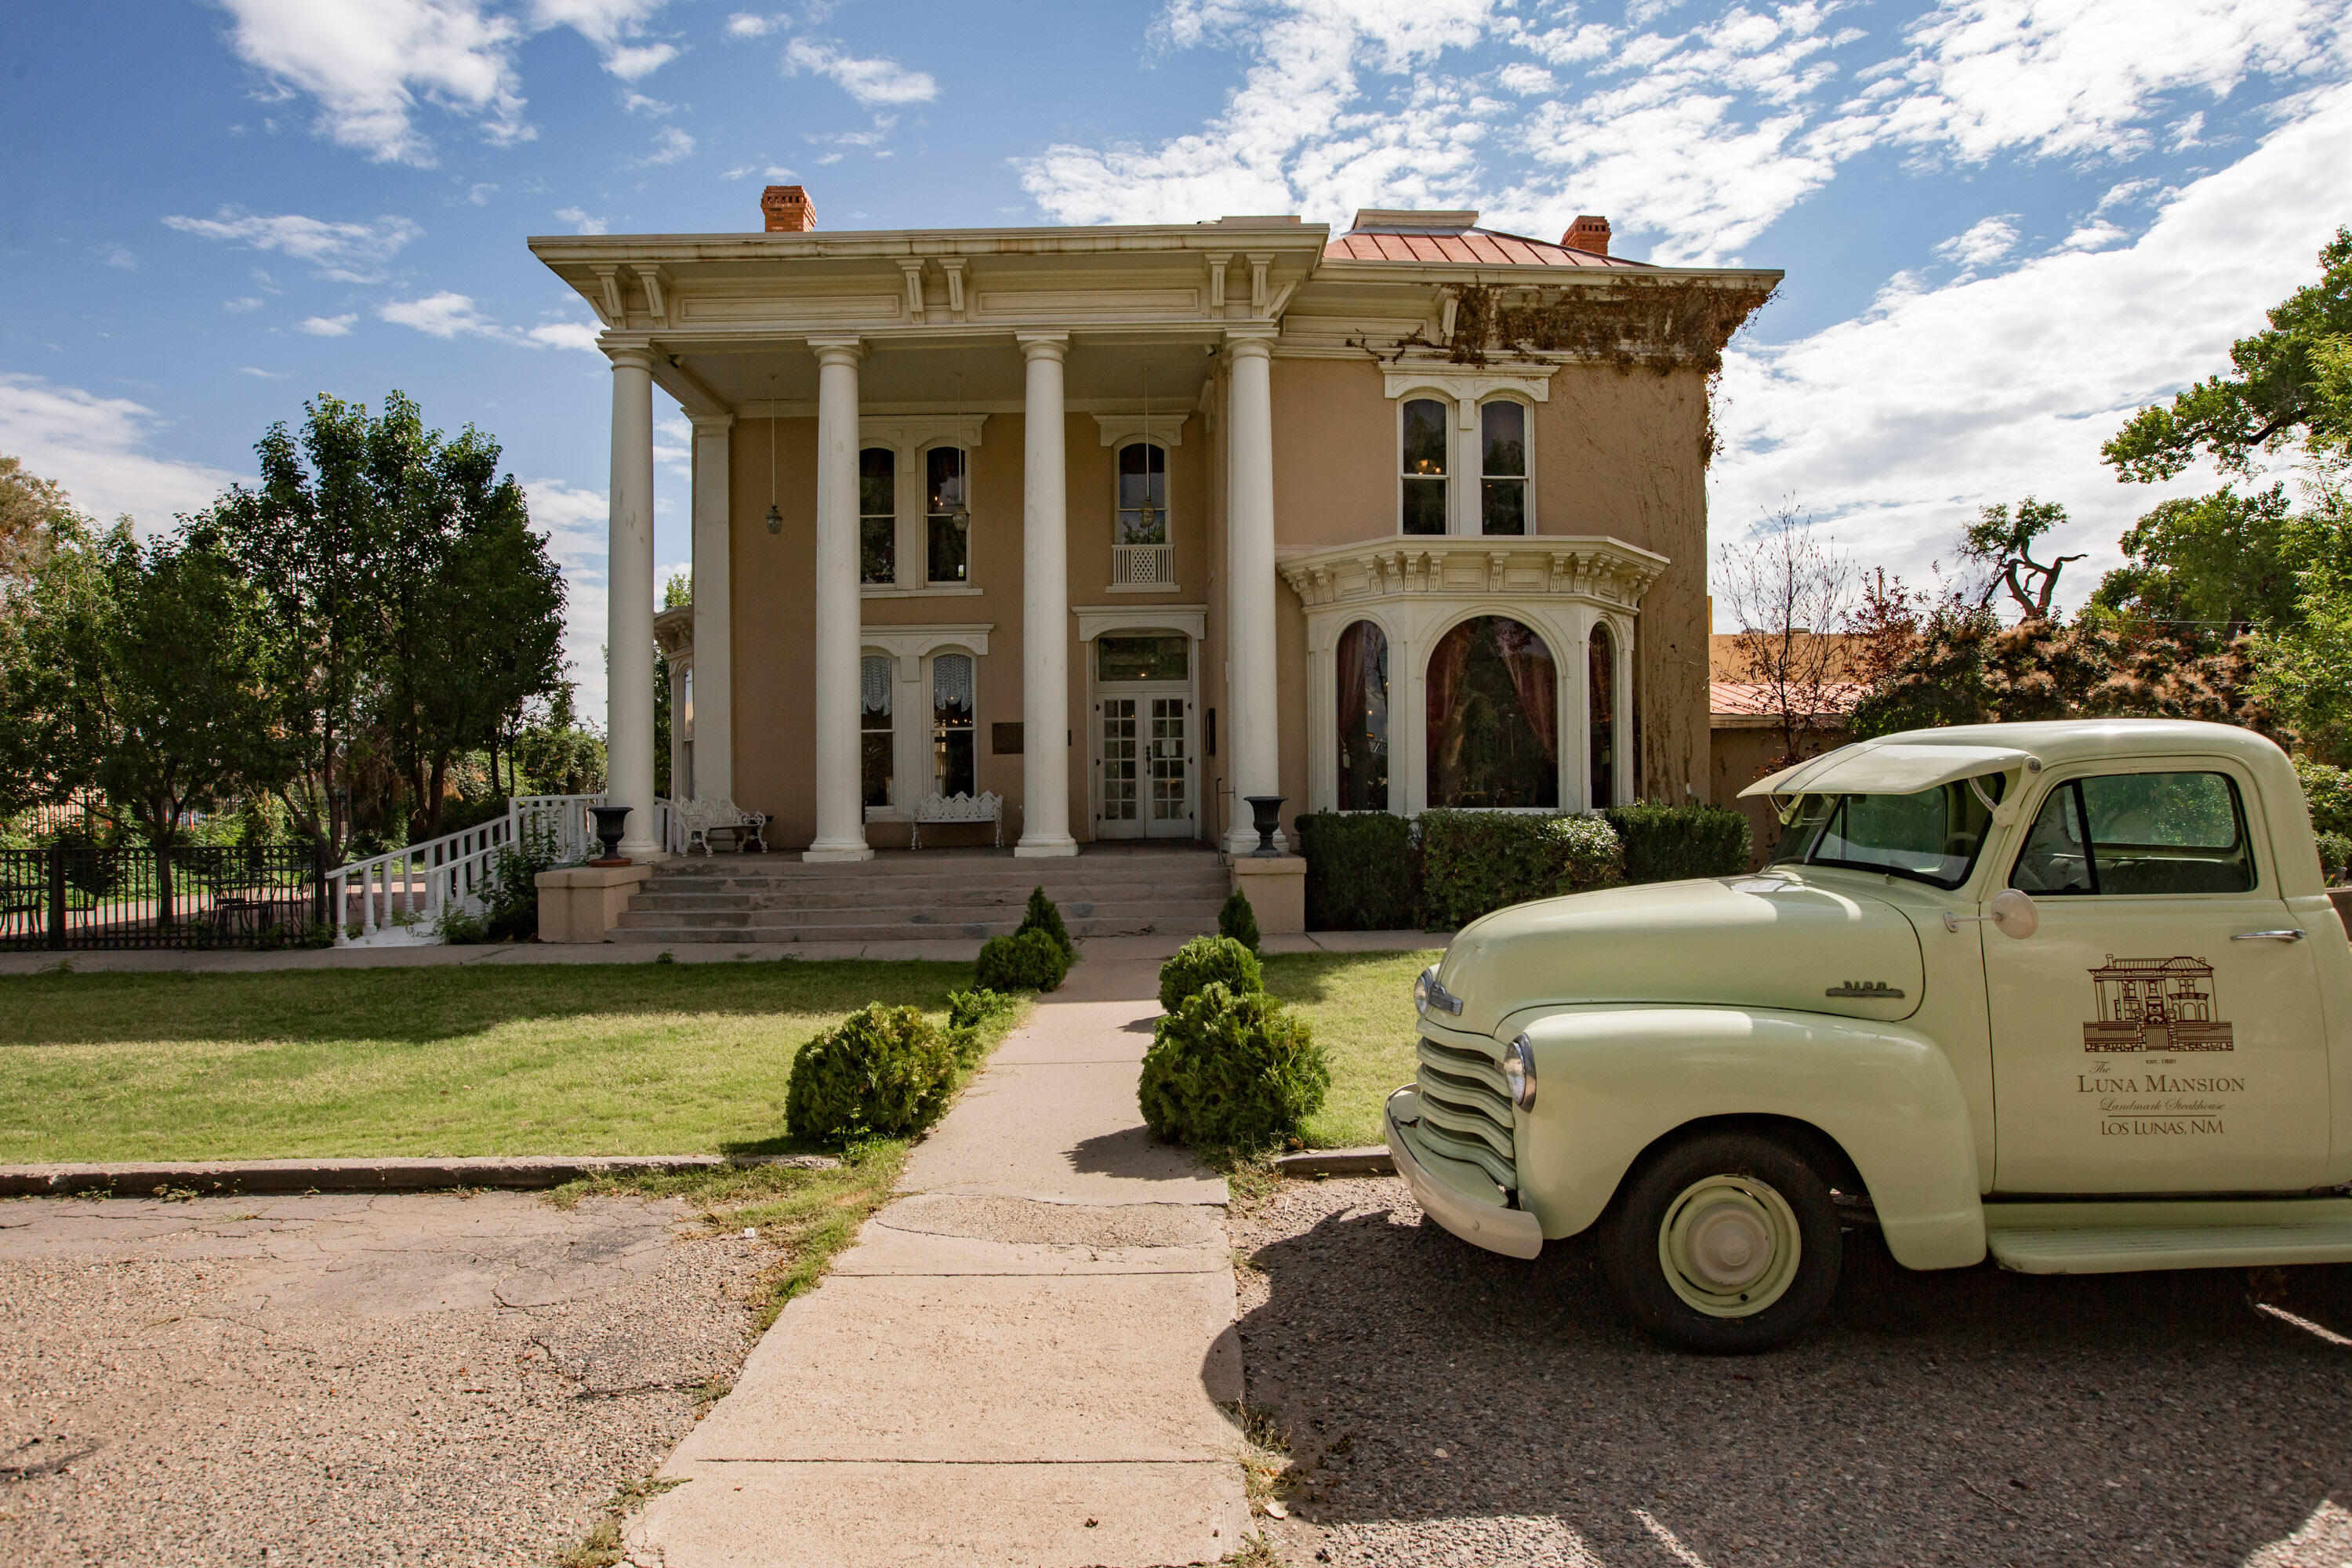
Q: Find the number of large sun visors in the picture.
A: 1